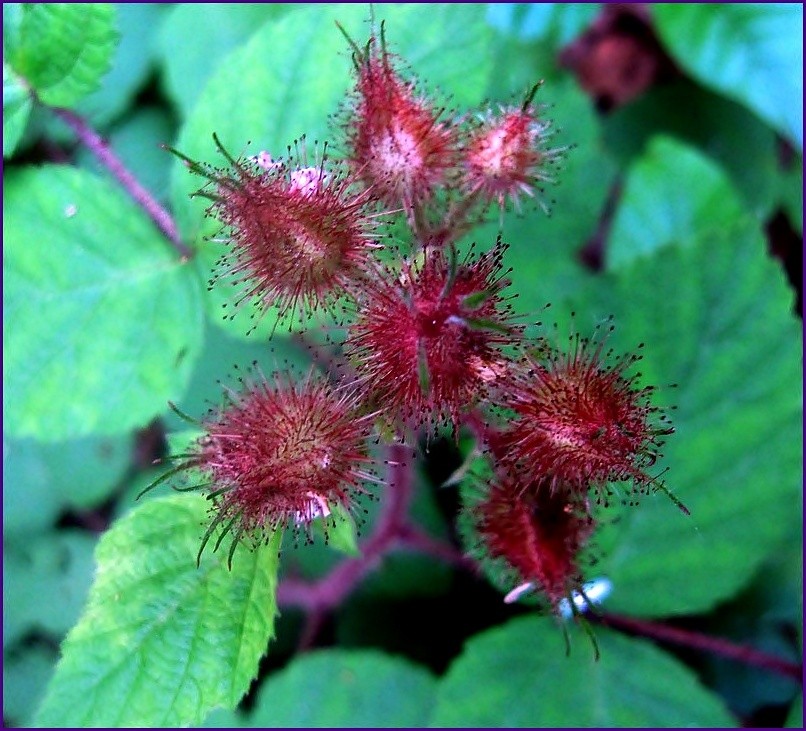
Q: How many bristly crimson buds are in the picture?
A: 7